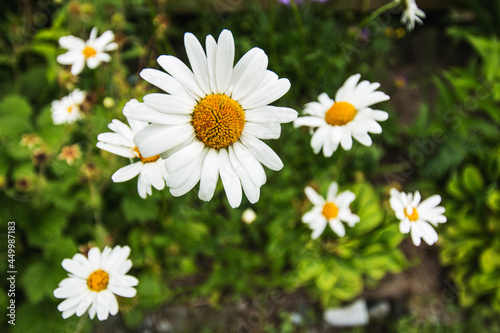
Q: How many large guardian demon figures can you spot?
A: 0